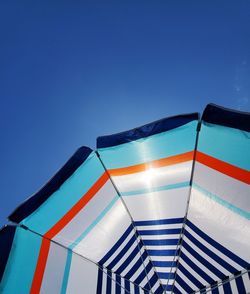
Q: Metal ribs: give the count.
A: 4